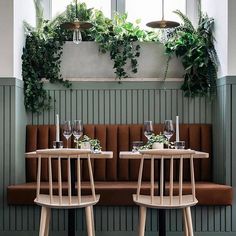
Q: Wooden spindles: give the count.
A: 12